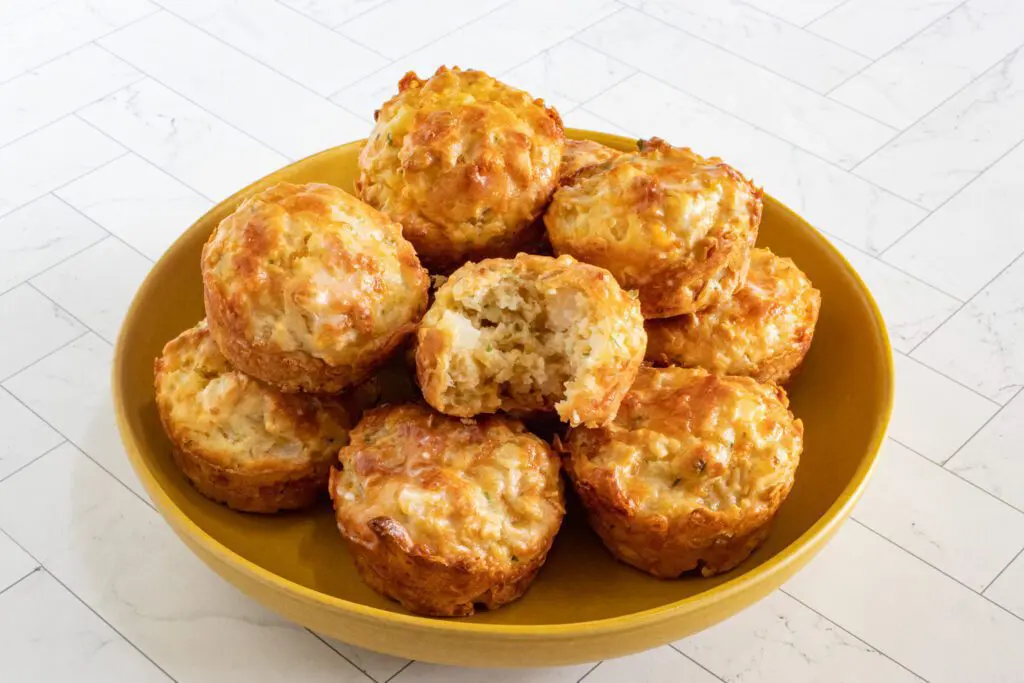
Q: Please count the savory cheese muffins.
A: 9